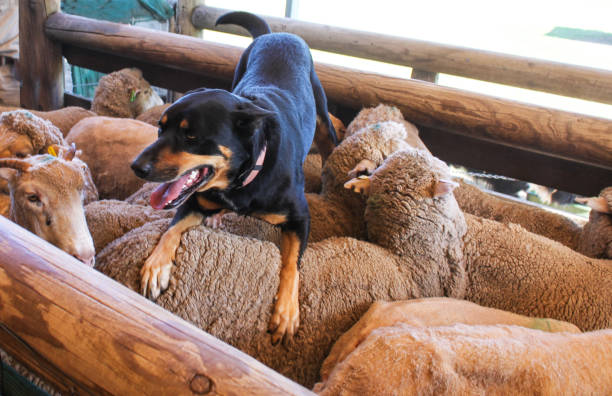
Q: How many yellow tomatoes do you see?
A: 0